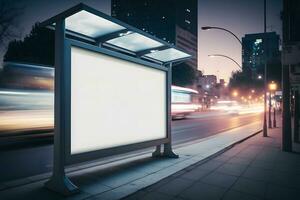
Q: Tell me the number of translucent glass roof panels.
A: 3